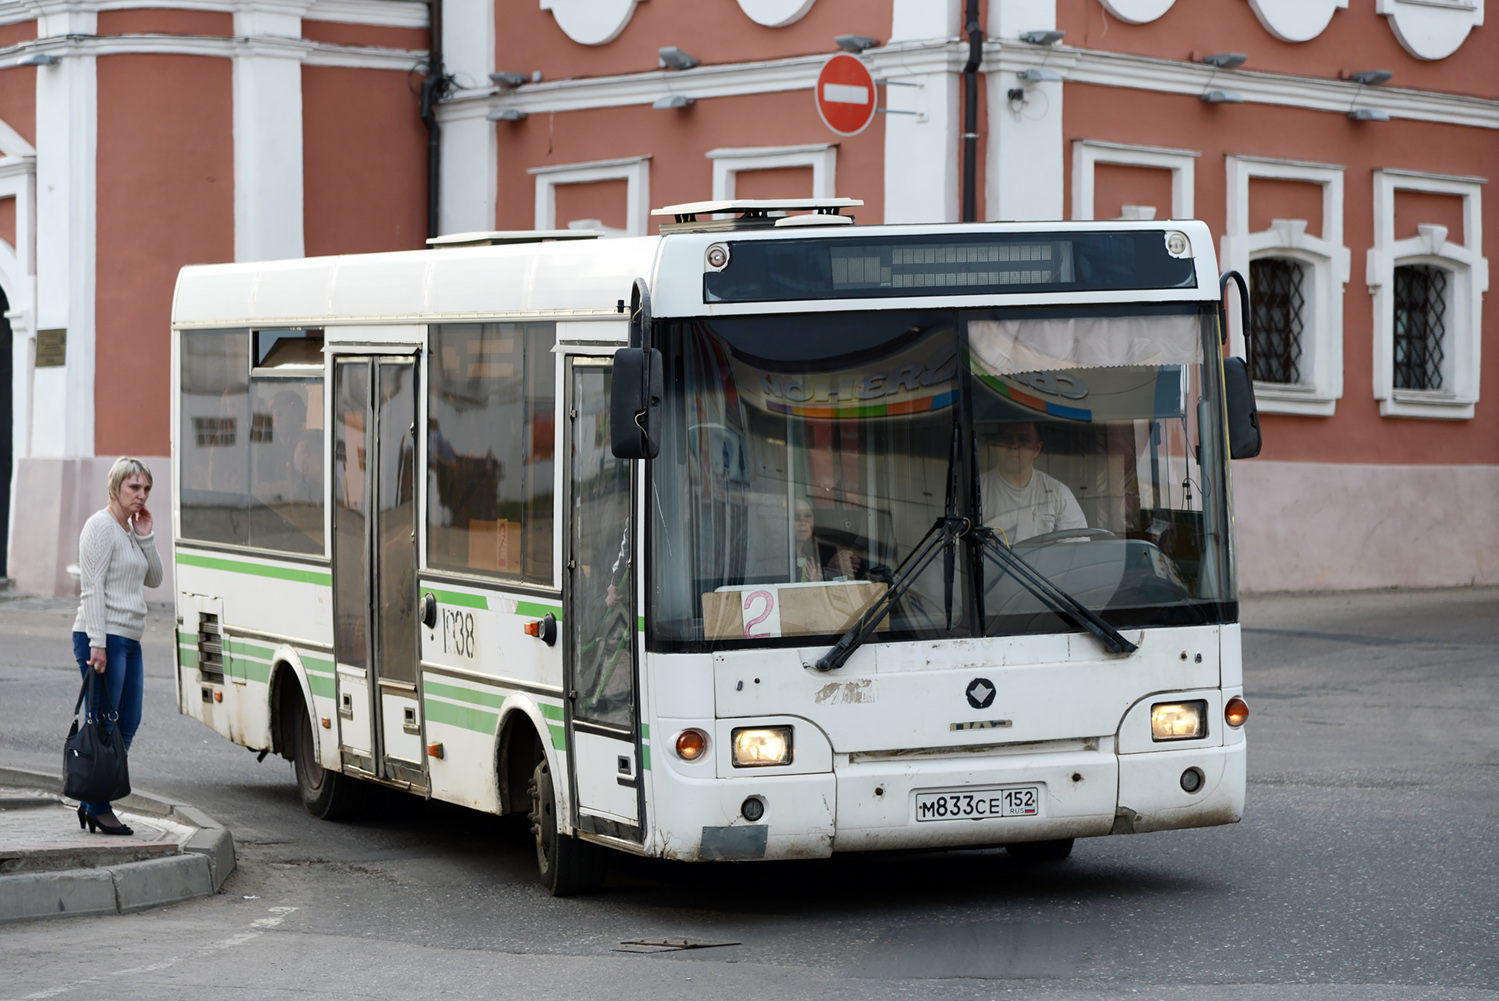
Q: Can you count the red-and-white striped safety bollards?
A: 0